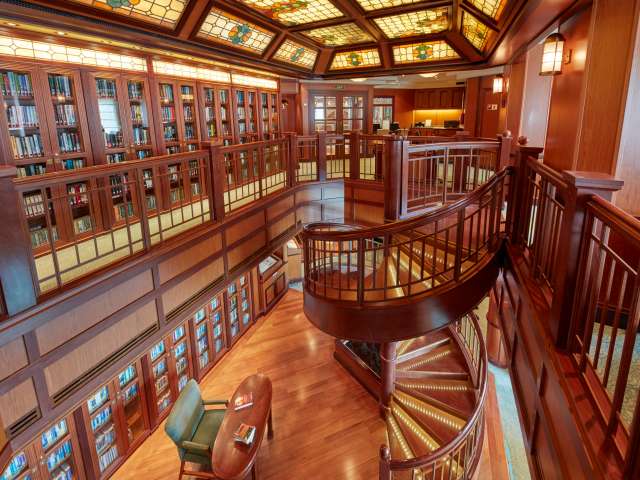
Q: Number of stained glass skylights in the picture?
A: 11